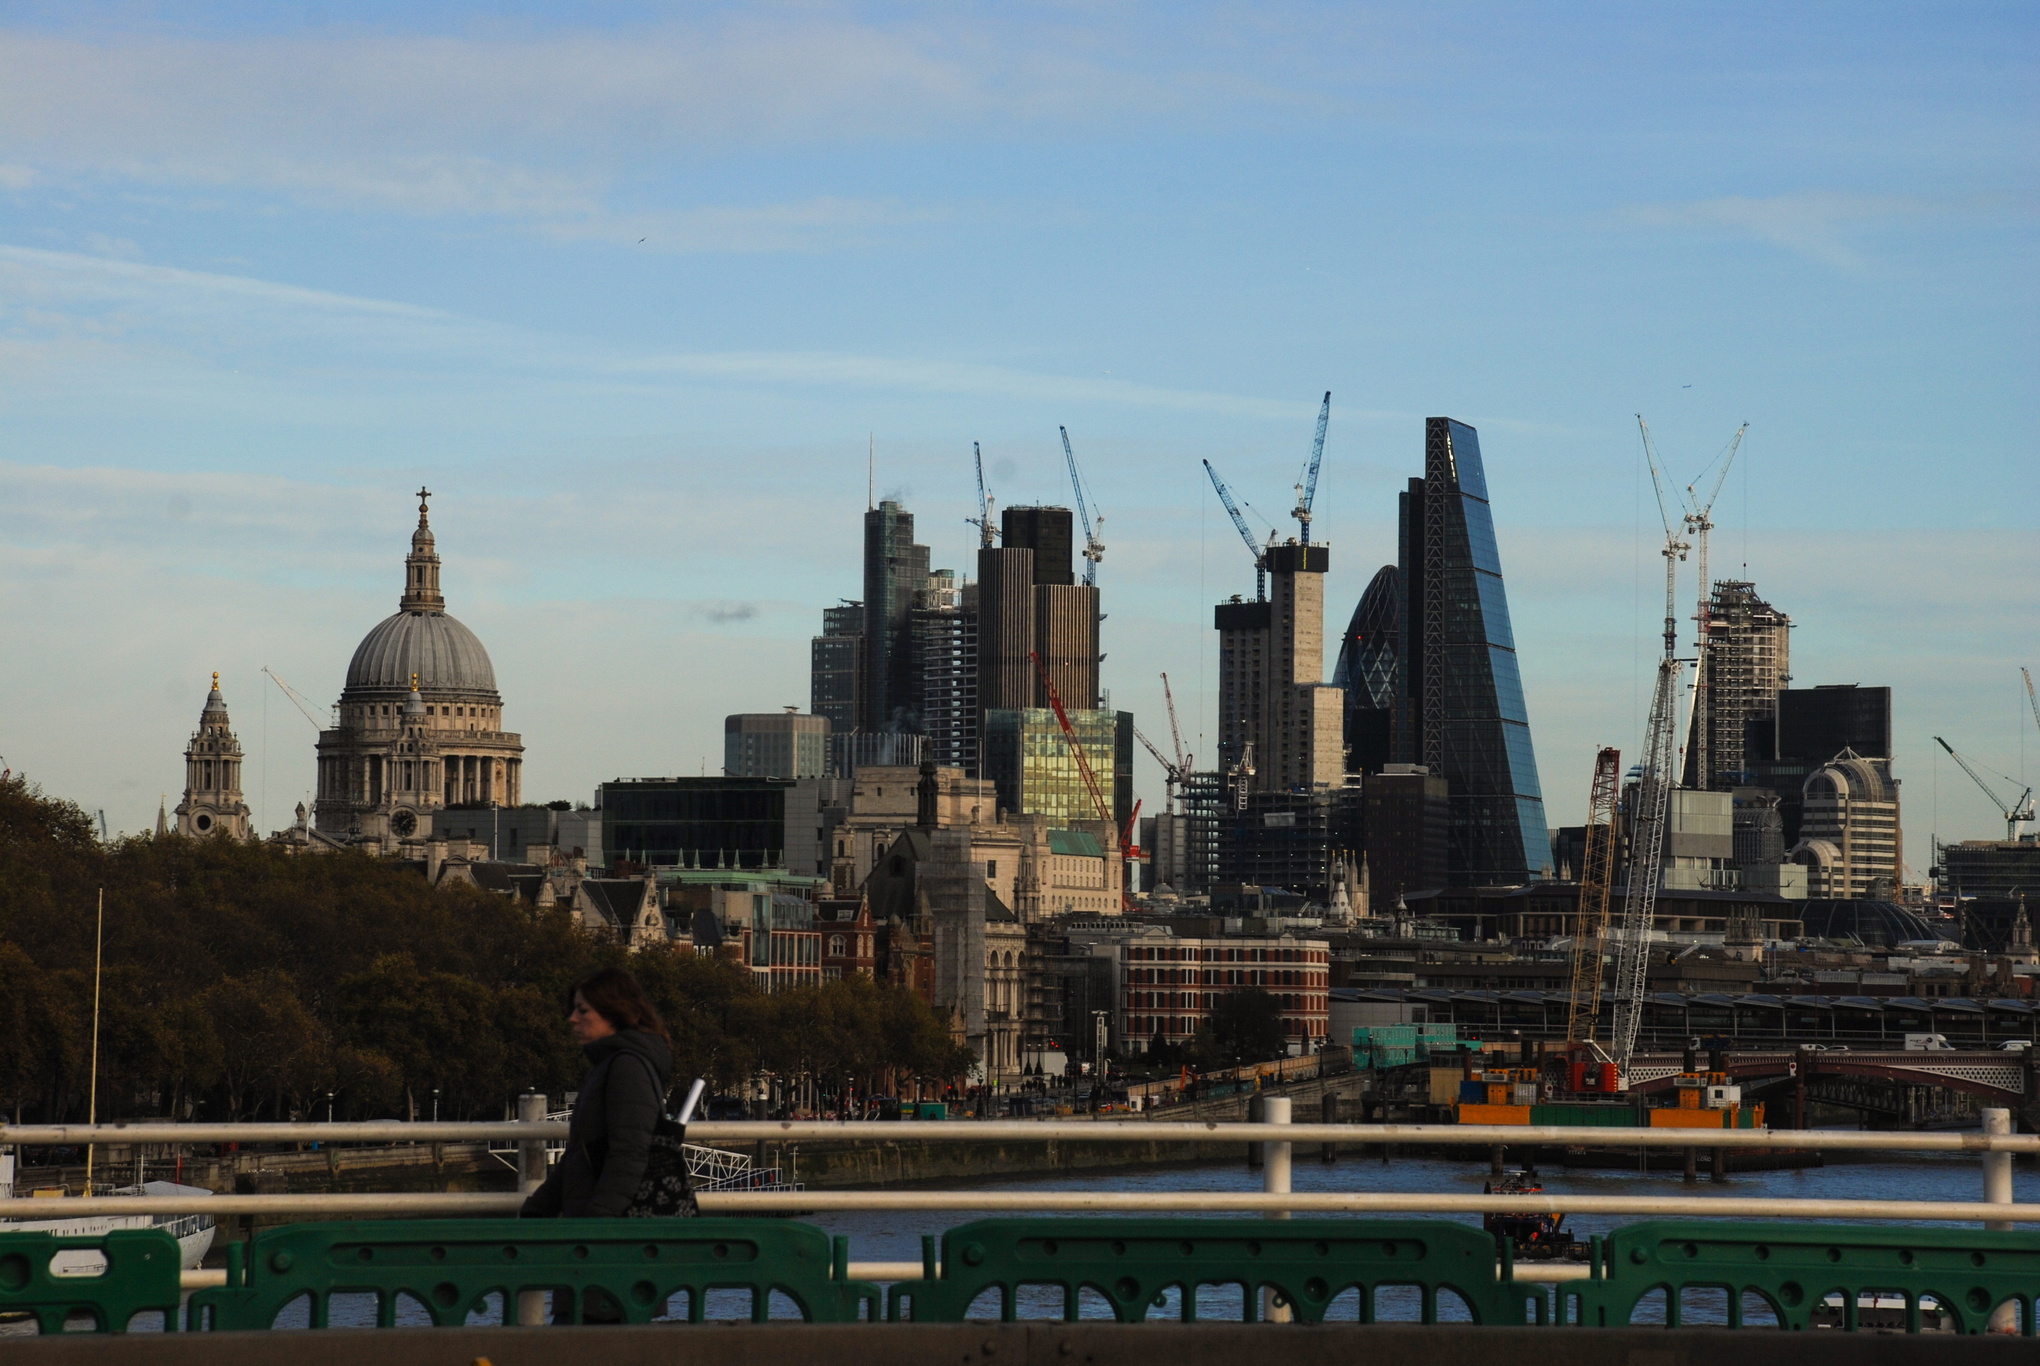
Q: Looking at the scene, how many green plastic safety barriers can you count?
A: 4